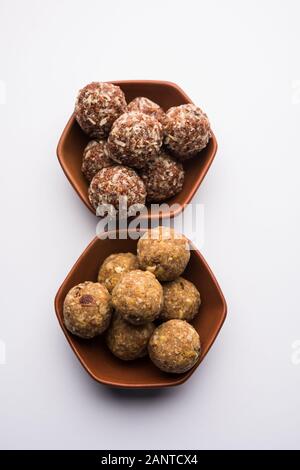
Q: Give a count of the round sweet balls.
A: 14